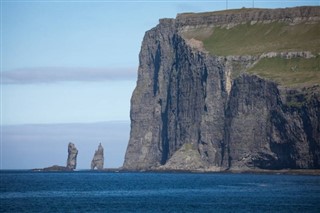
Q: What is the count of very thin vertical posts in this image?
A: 2